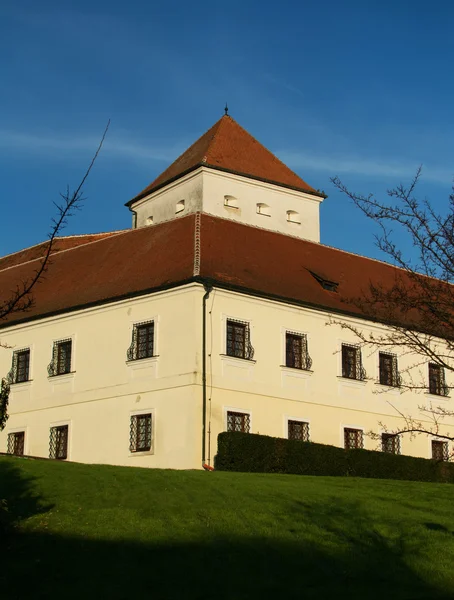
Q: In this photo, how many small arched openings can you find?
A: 5